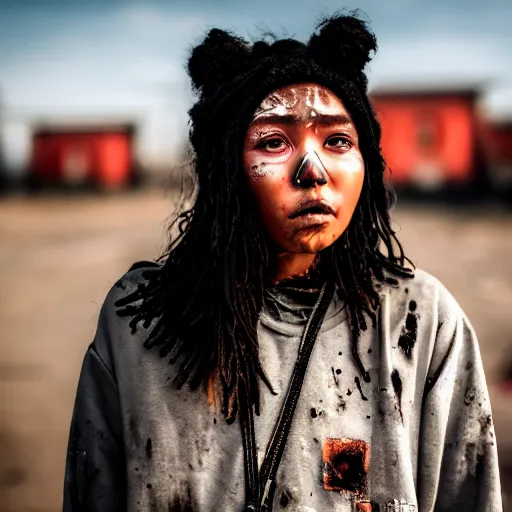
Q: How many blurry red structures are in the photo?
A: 2